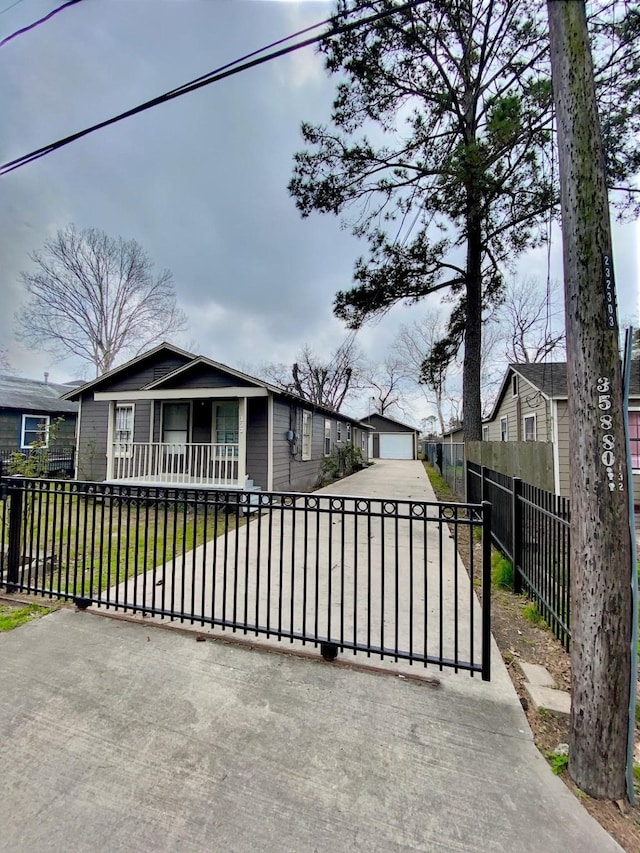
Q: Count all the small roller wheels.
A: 2